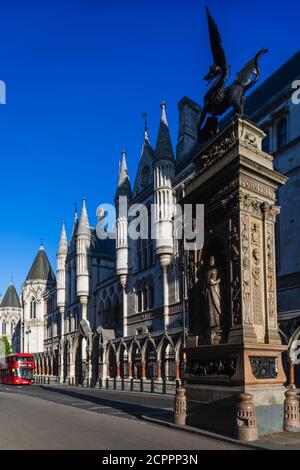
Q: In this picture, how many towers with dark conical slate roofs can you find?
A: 2